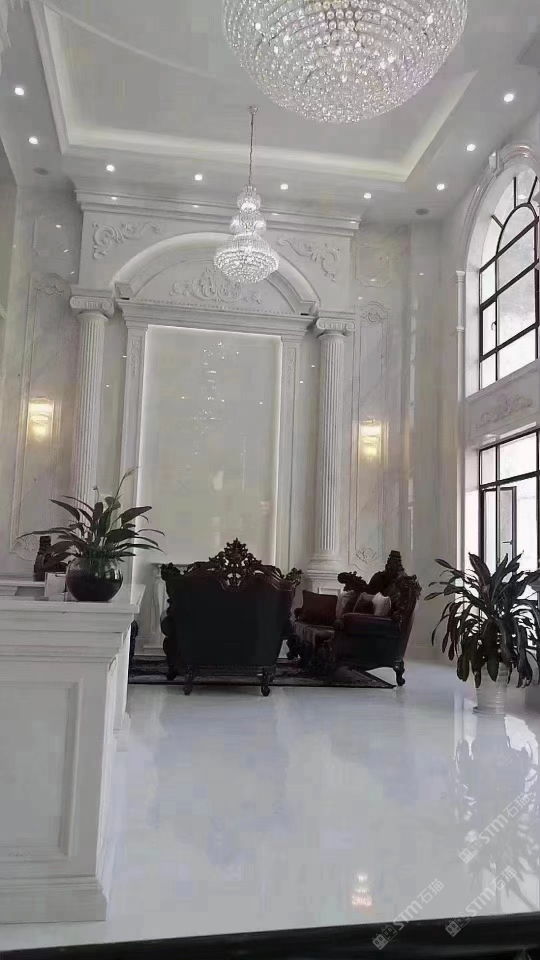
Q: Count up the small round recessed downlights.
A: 9